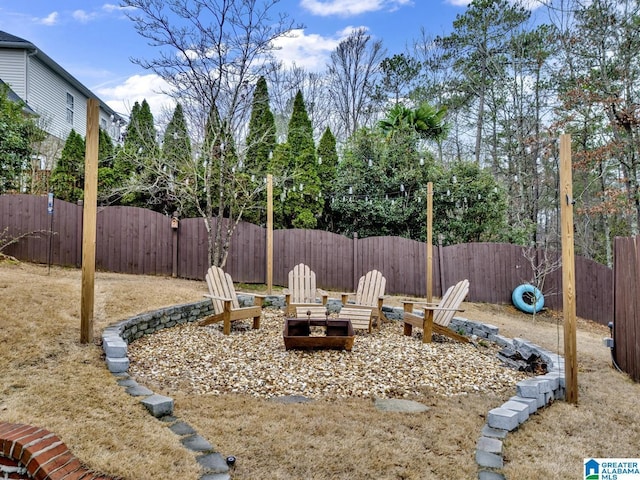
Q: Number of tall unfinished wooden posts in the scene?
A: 4